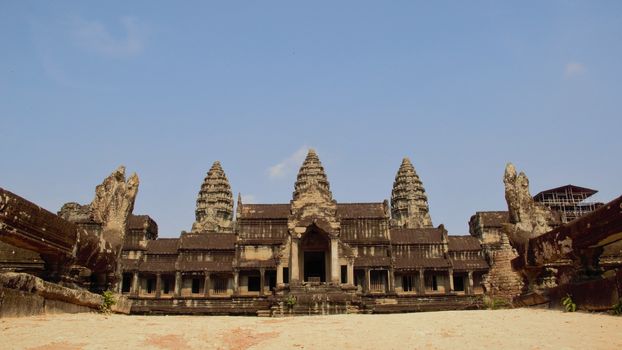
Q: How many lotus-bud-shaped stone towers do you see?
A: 3